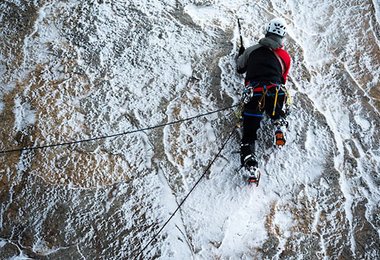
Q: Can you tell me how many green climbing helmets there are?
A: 0